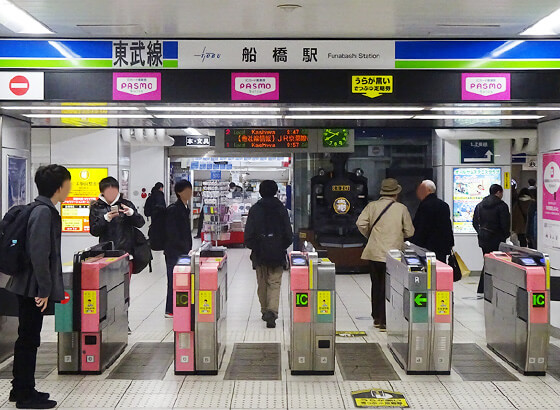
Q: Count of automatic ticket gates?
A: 5